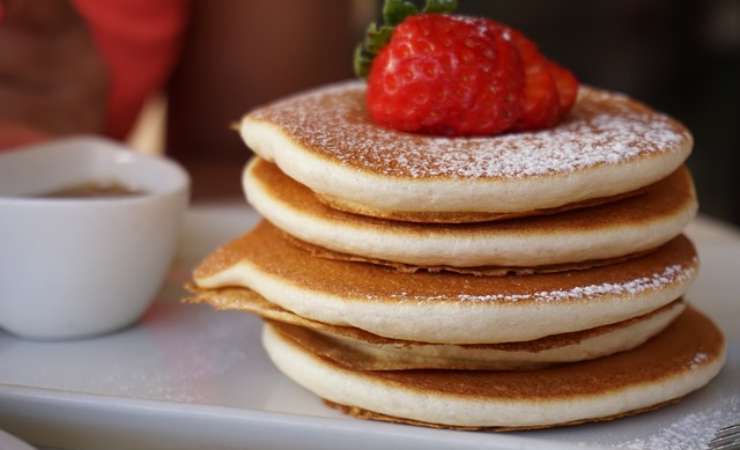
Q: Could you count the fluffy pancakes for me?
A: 5